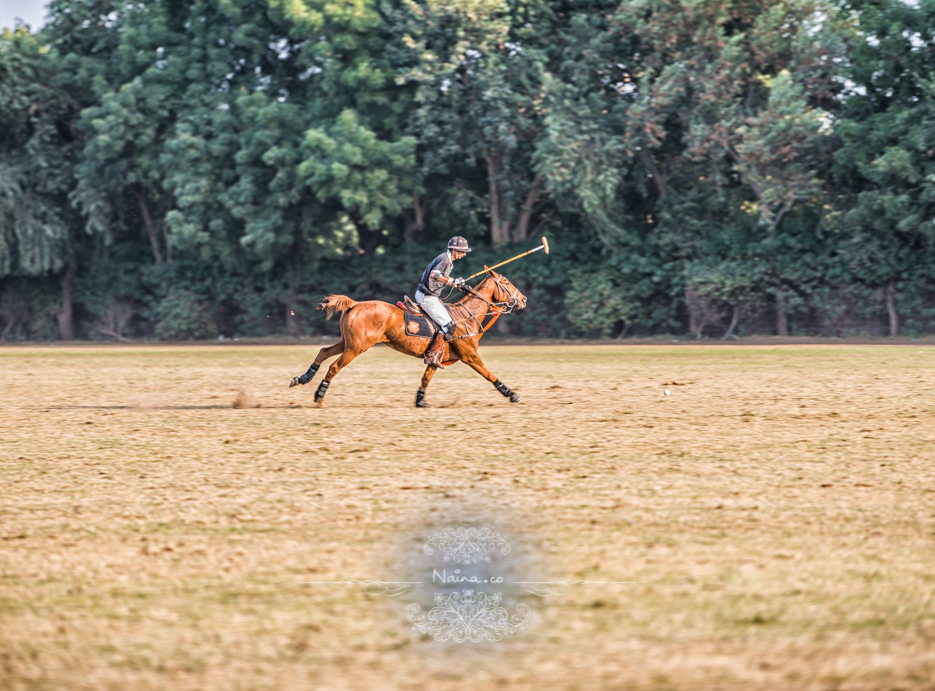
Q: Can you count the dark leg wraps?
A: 4